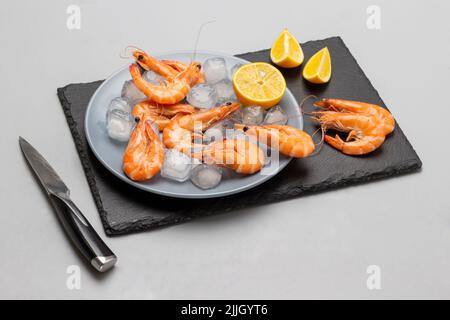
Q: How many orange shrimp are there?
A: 9